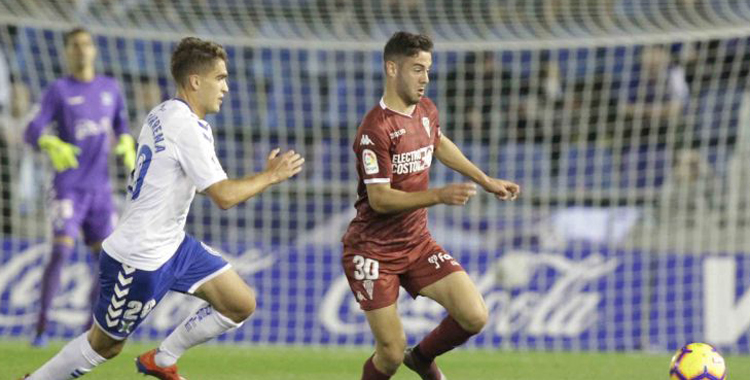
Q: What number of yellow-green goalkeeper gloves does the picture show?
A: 2